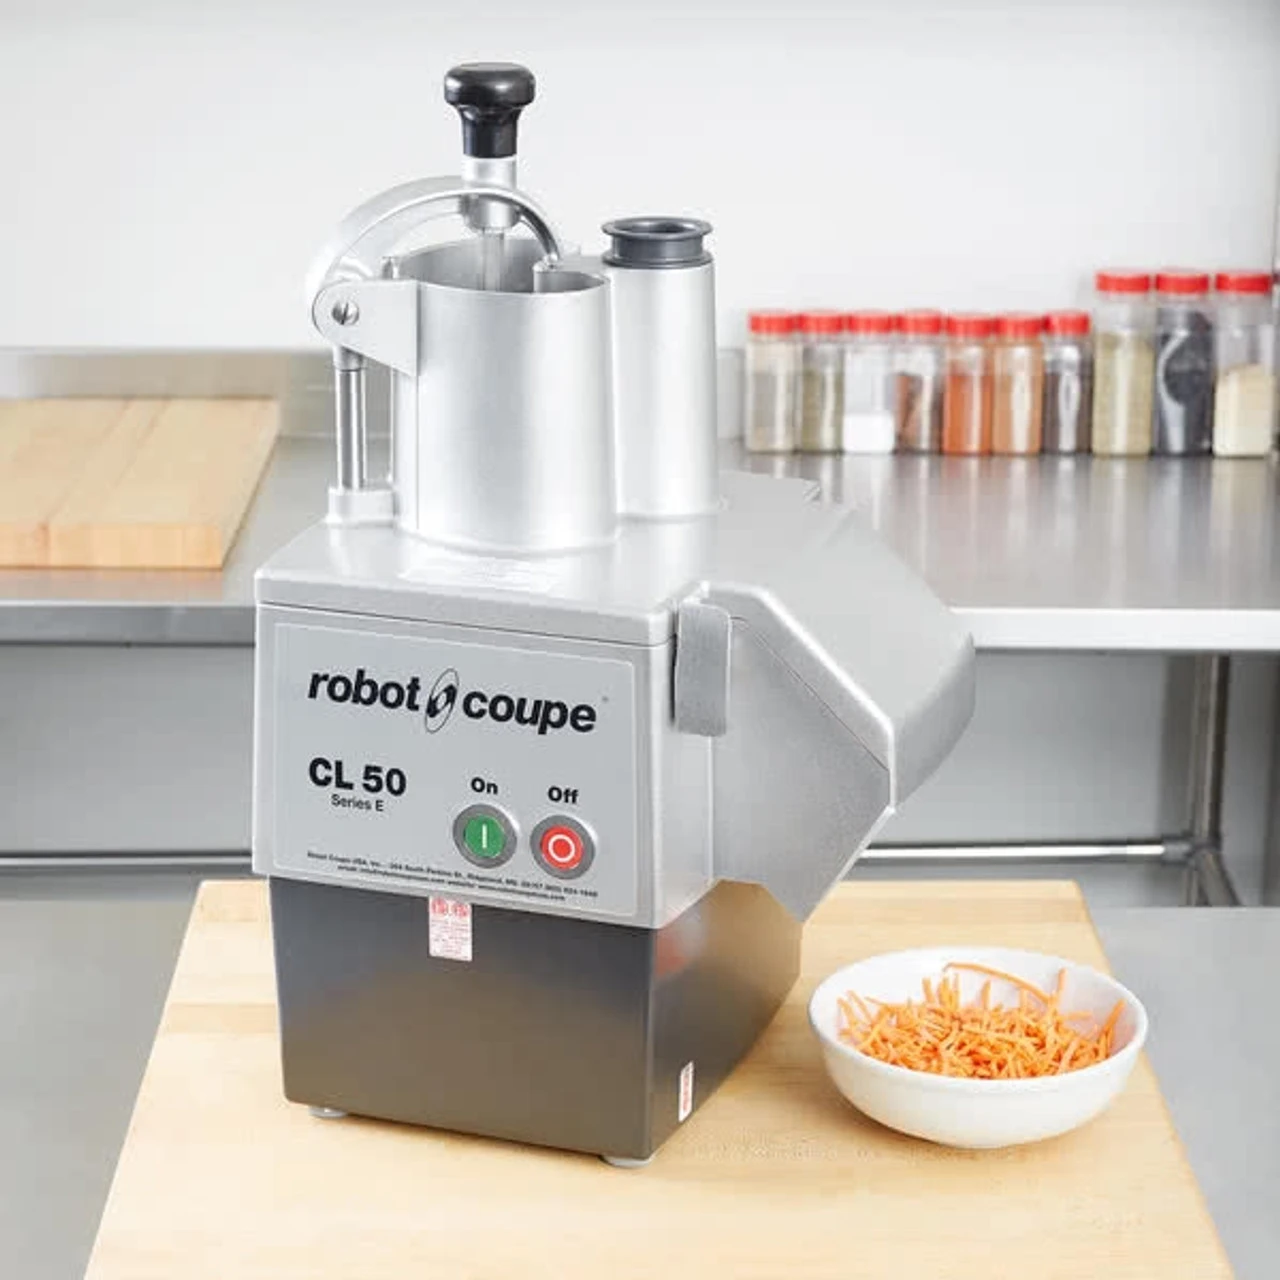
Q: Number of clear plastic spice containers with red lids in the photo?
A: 10